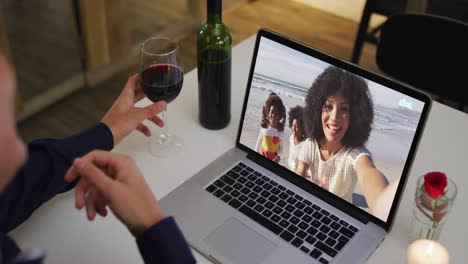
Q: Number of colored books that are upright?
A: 0